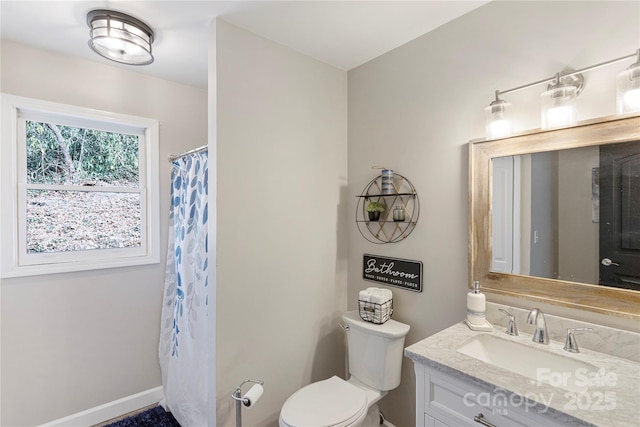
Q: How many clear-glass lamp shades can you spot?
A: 3